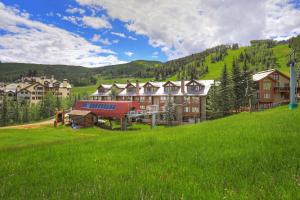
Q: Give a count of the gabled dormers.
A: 6